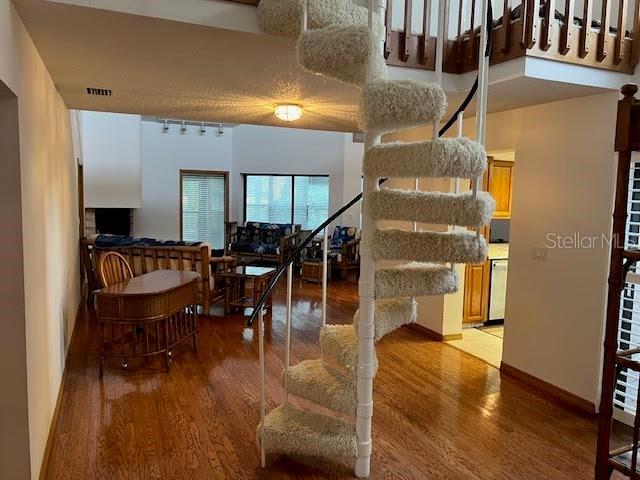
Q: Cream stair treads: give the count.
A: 11